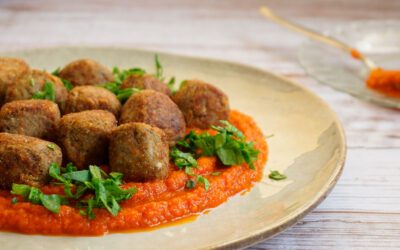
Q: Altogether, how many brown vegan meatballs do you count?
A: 11